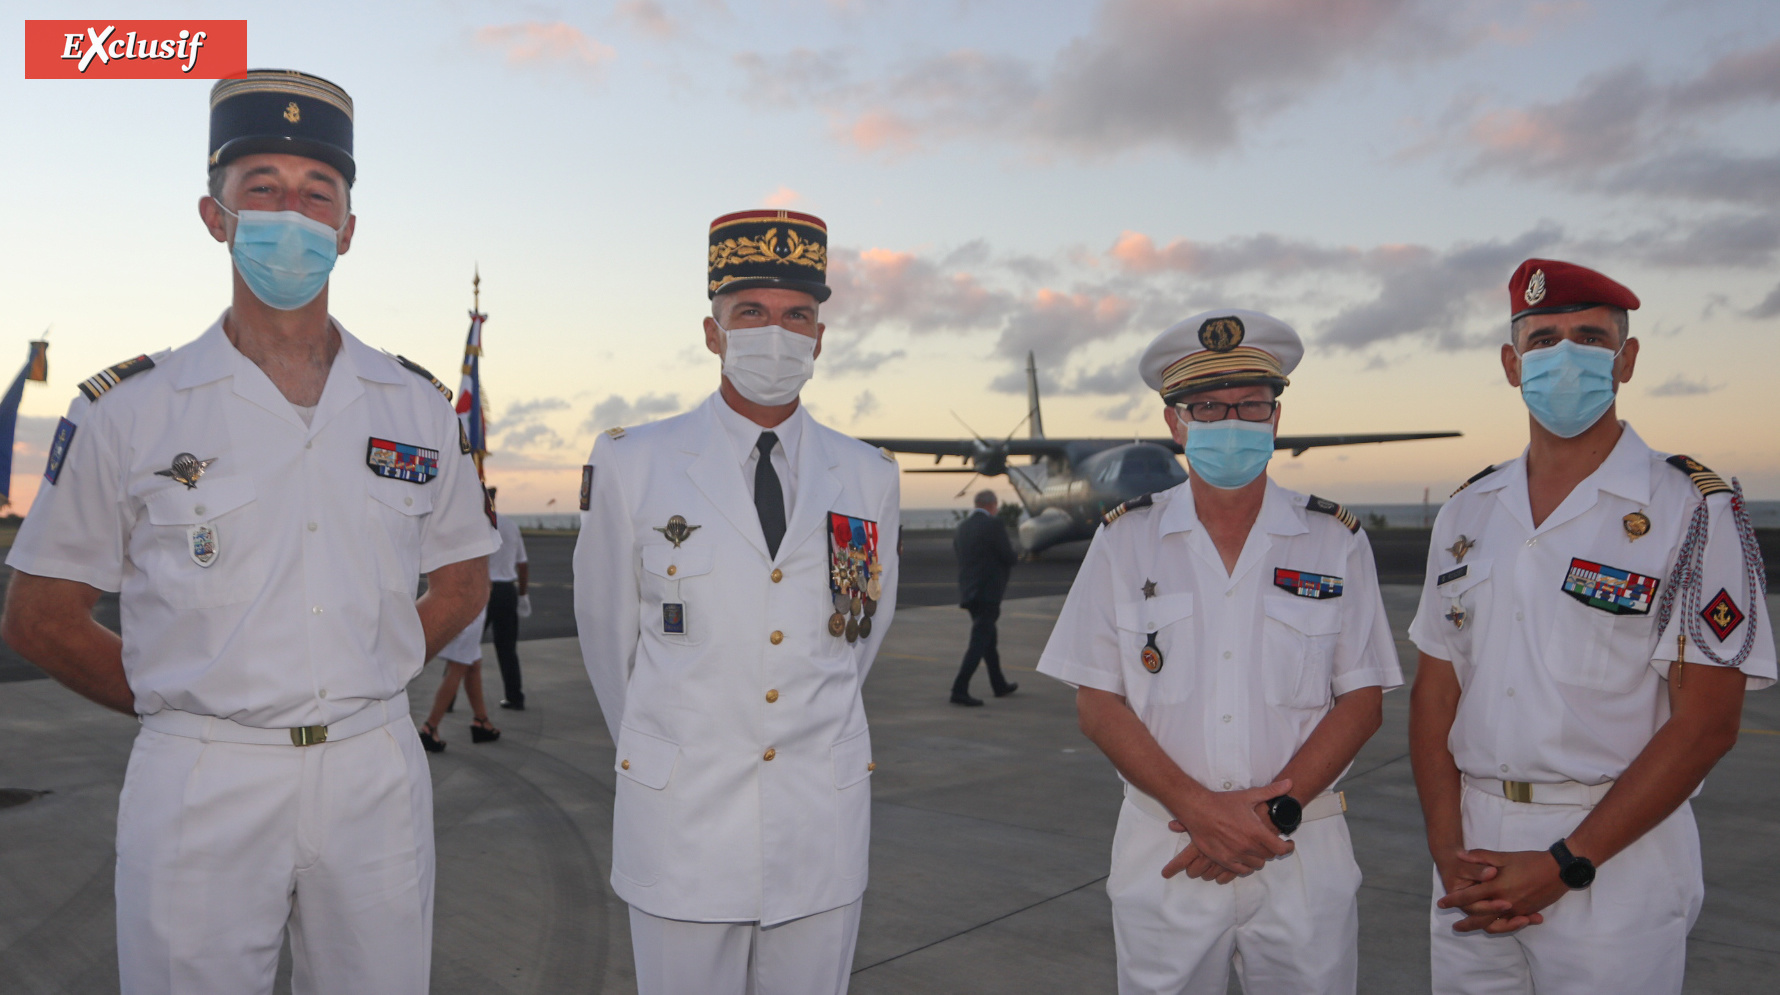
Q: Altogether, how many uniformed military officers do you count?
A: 4